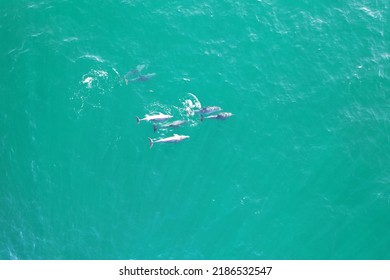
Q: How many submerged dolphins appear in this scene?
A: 2